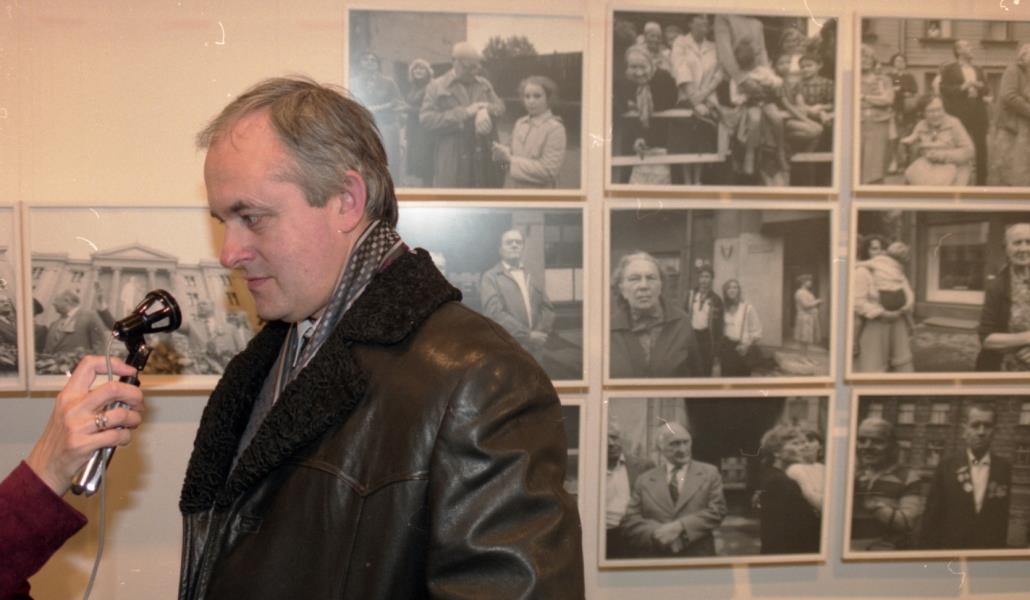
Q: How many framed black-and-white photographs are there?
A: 11